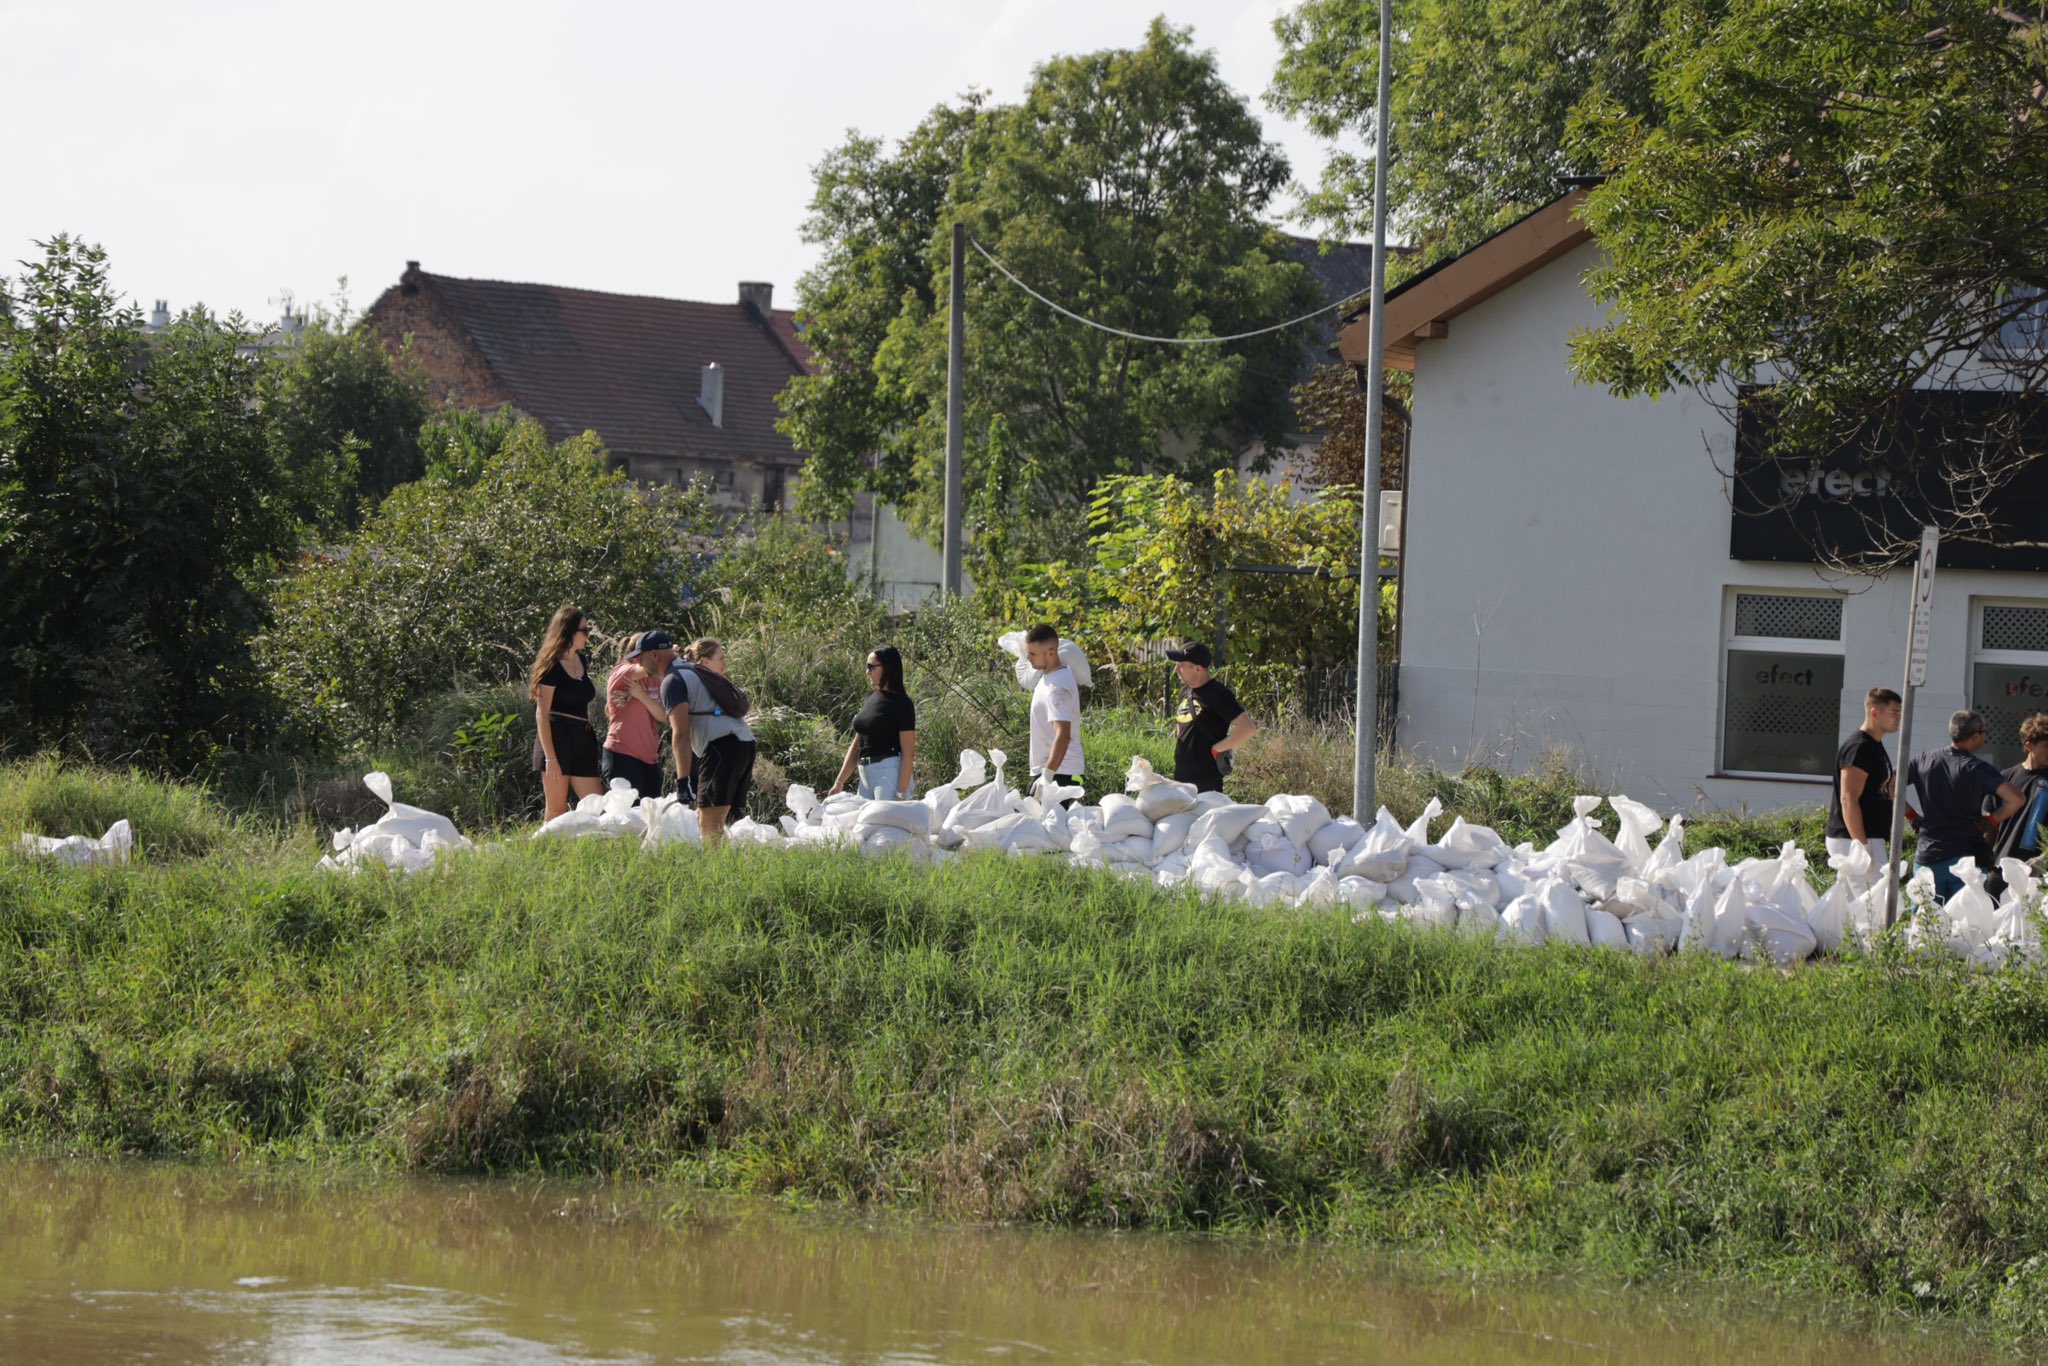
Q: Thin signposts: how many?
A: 1